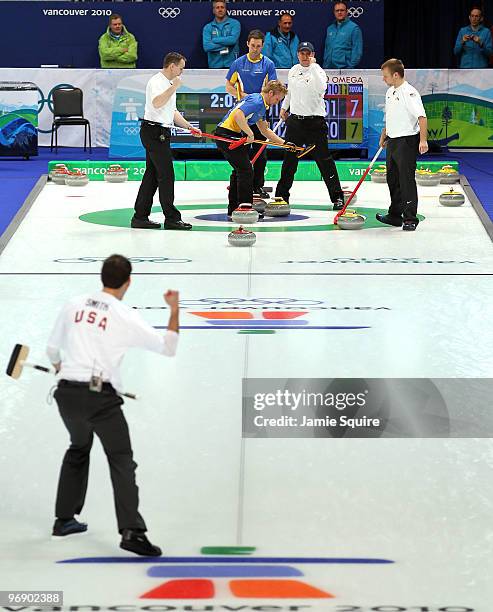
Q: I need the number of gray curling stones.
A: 13